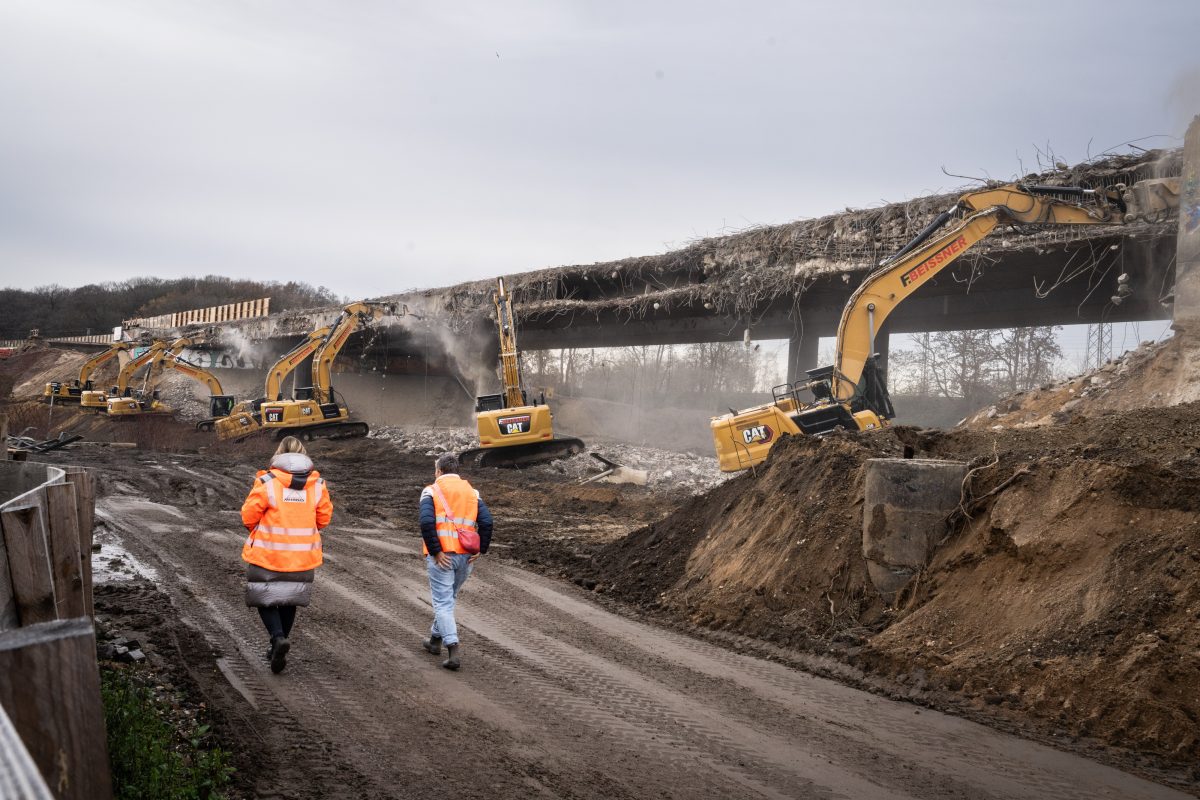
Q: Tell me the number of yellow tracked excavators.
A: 8